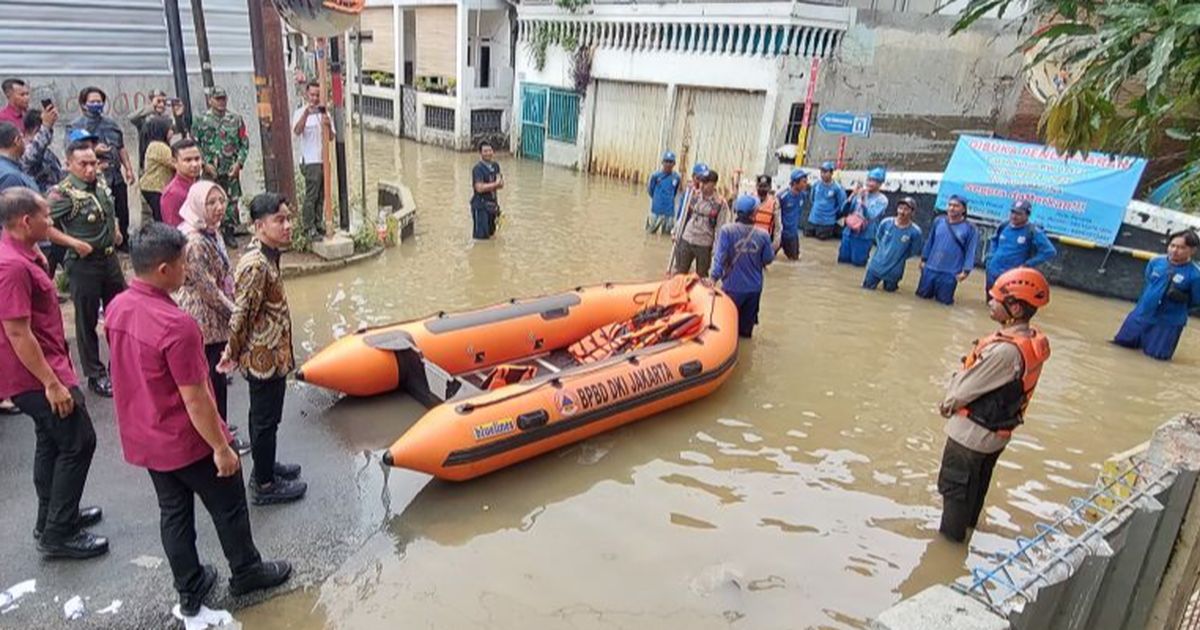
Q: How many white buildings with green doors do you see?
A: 1